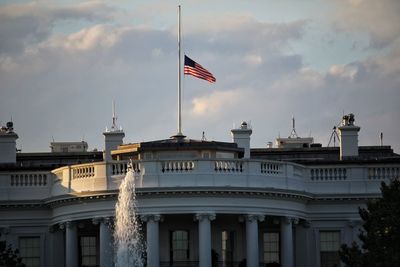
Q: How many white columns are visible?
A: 6